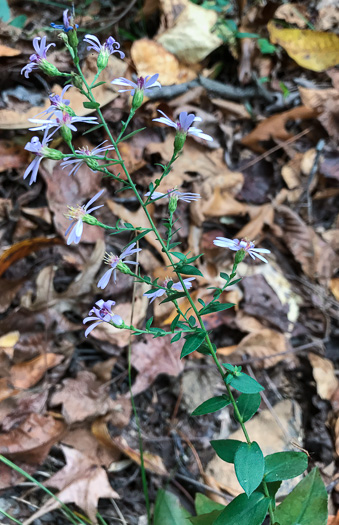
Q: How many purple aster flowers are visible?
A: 15